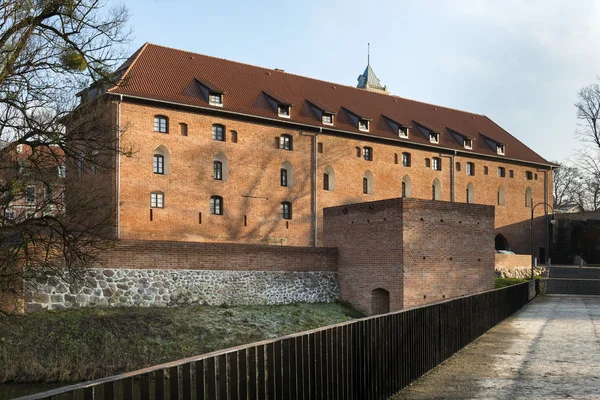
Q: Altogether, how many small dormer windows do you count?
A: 8